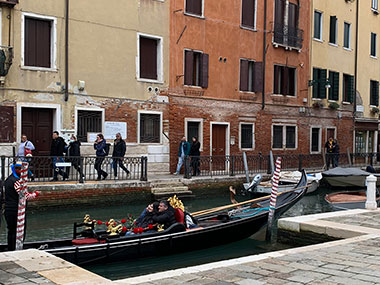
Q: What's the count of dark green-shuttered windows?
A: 4